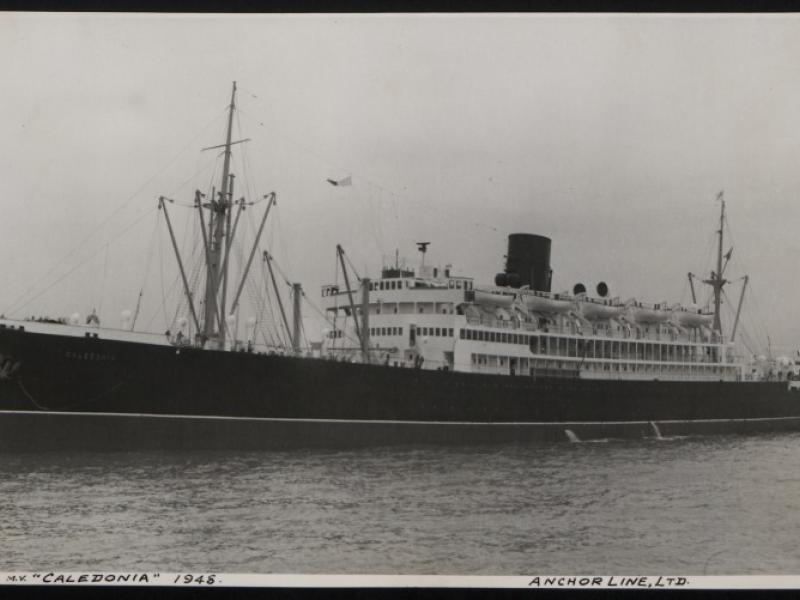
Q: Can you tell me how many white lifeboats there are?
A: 5